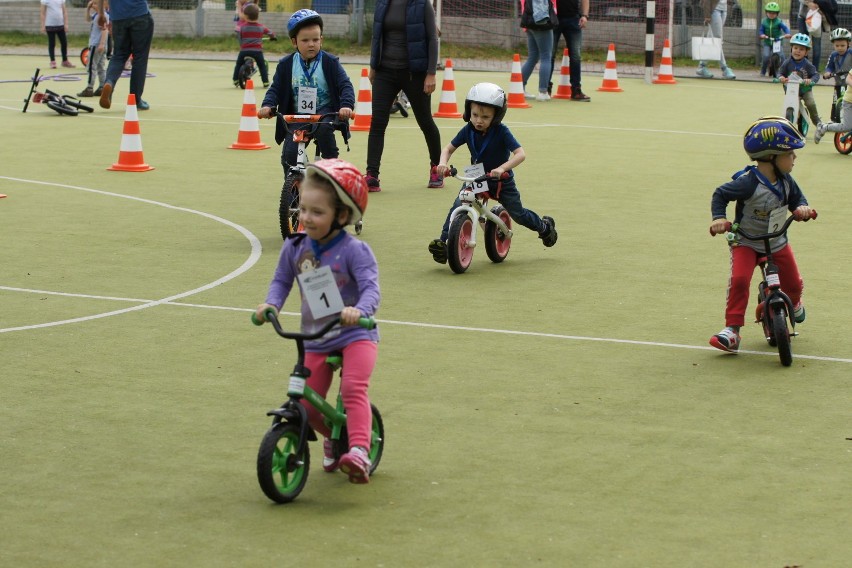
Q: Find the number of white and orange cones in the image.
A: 8